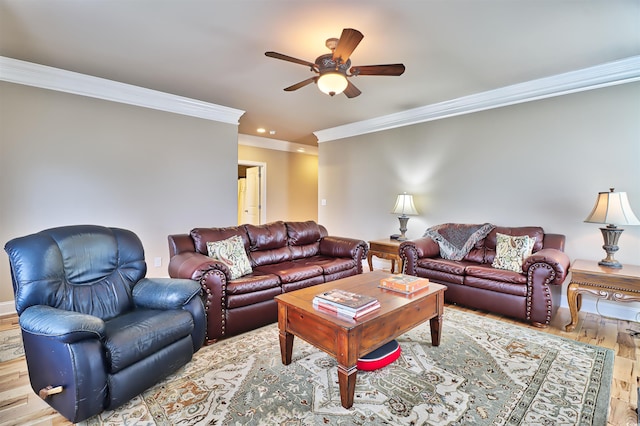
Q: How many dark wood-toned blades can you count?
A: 5